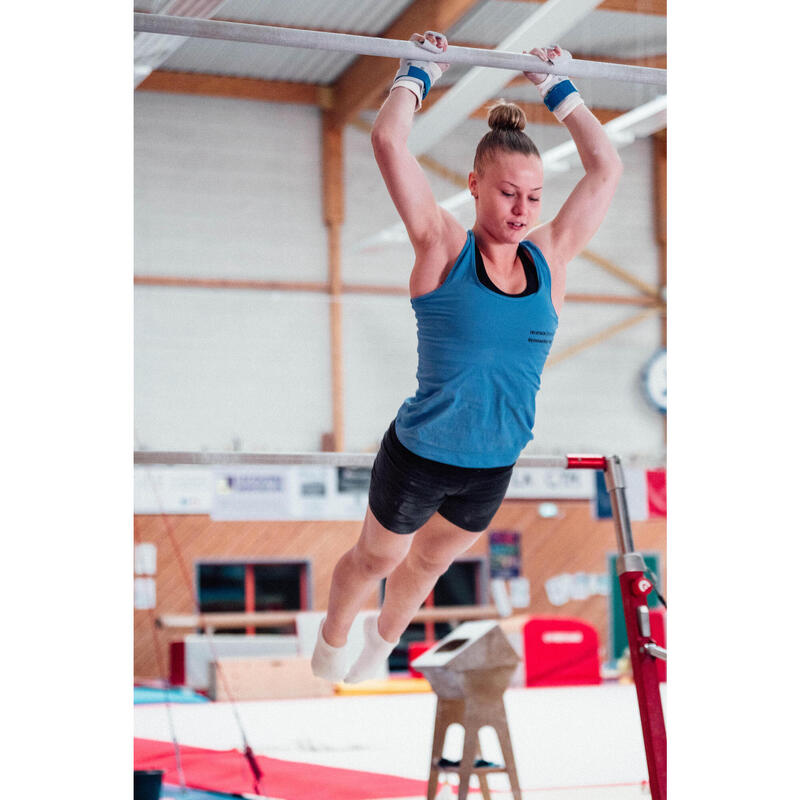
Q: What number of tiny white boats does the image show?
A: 0